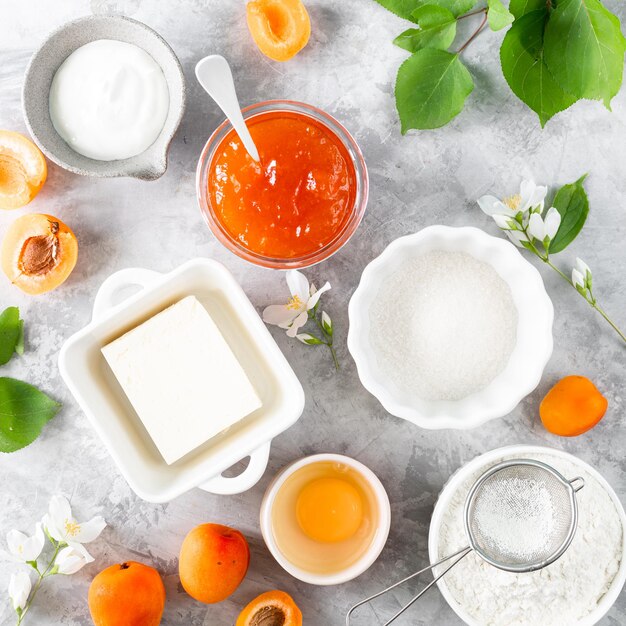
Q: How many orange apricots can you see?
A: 7